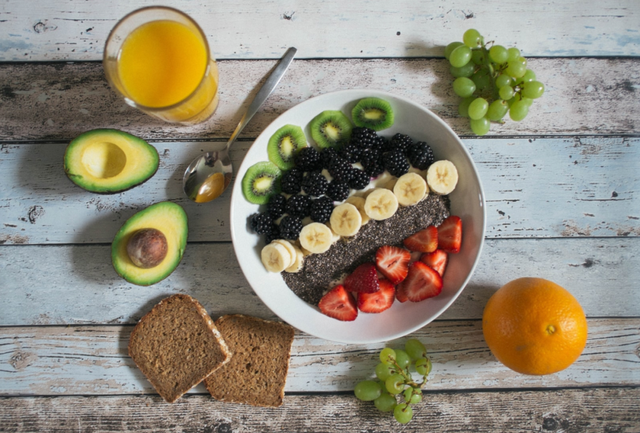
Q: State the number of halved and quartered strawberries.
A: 9